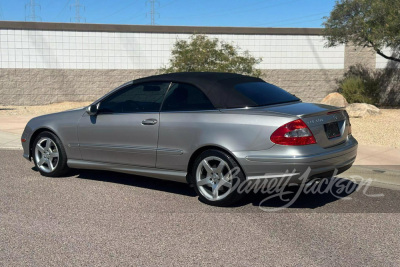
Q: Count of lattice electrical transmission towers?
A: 3